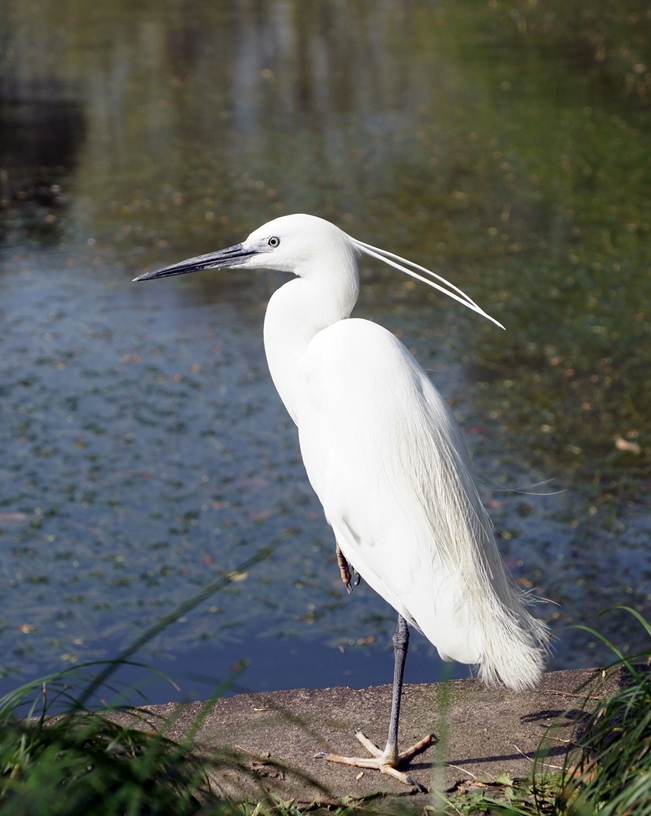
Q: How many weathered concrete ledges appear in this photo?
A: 1